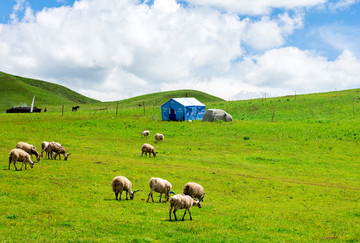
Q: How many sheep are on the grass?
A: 11